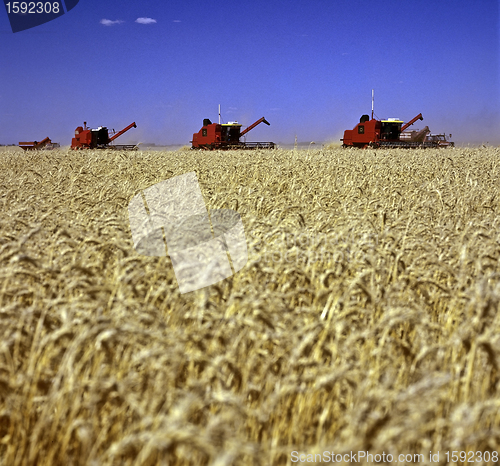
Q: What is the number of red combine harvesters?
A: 3